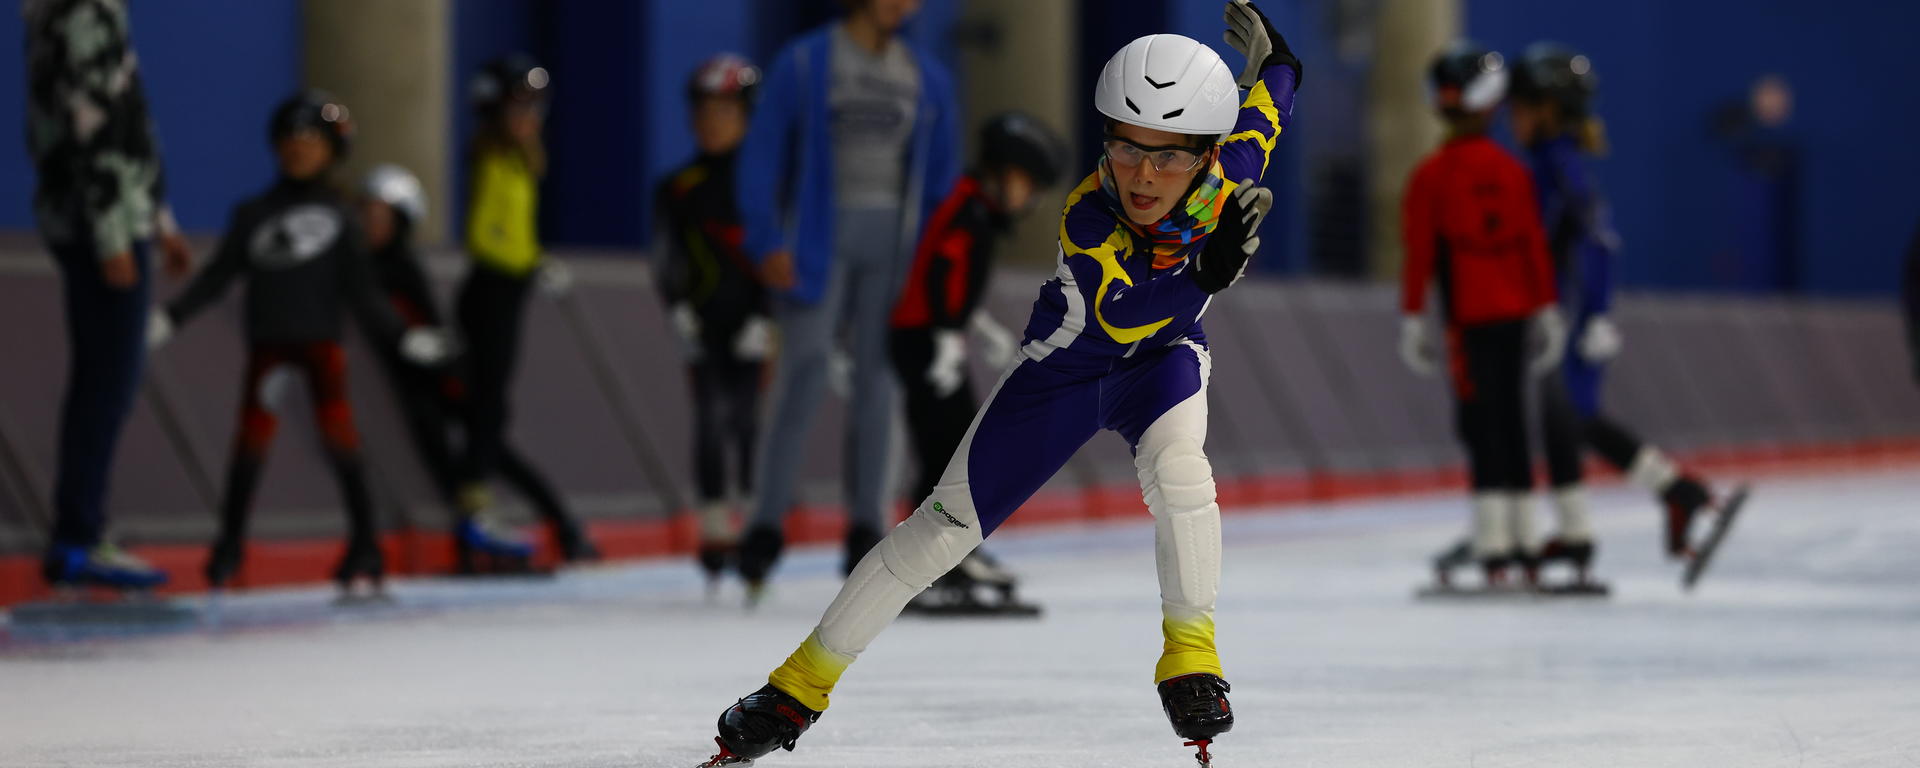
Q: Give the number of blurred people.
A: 9